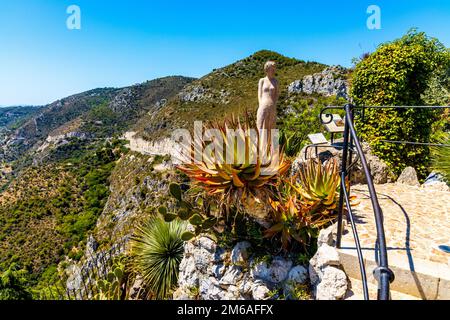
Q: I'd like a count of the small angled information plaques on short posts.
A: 2